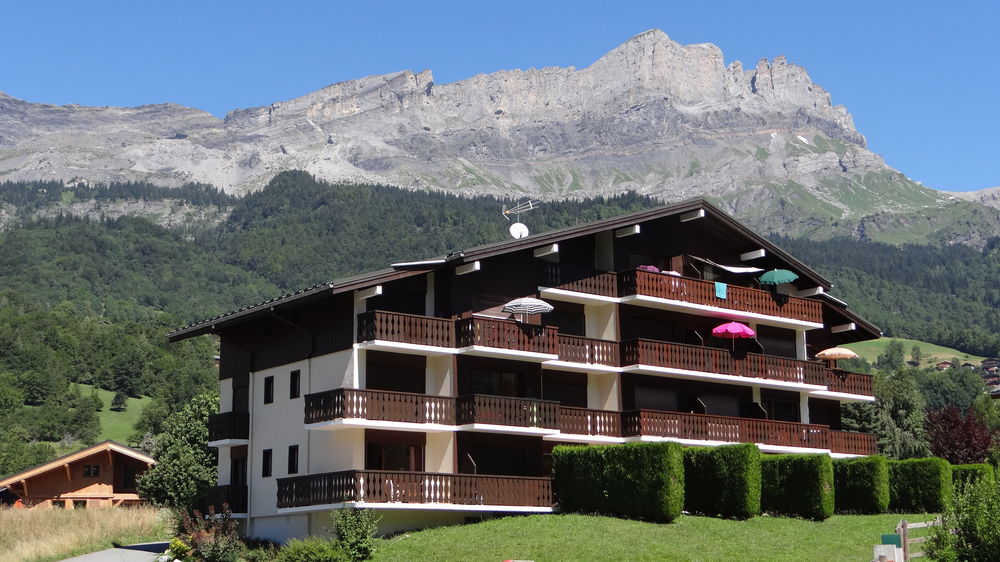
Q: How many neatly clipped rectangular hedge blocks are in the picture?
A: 6